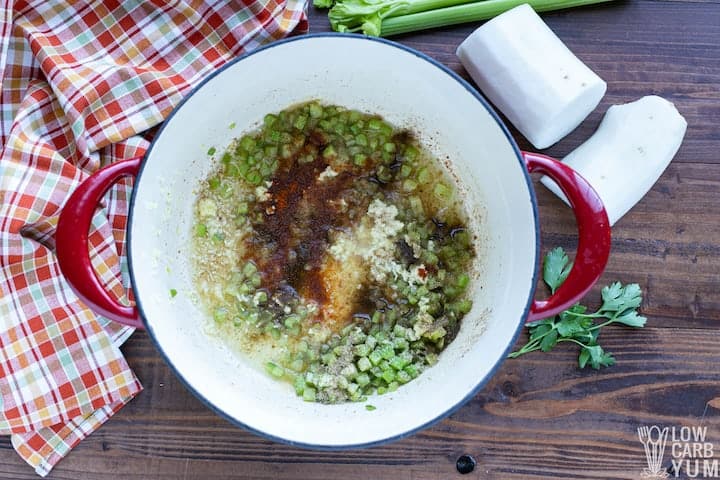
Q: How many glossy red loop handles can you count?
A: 2